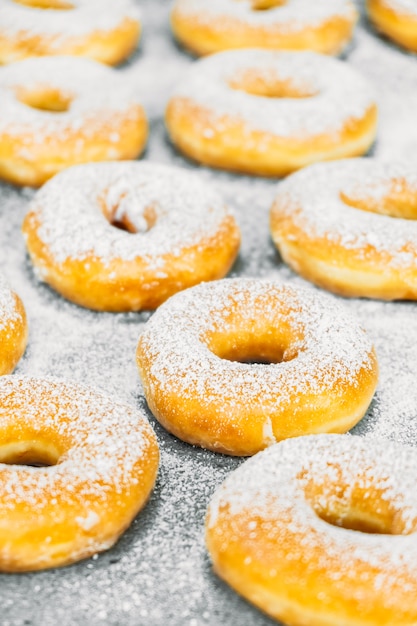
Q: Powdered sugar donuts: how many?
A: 11